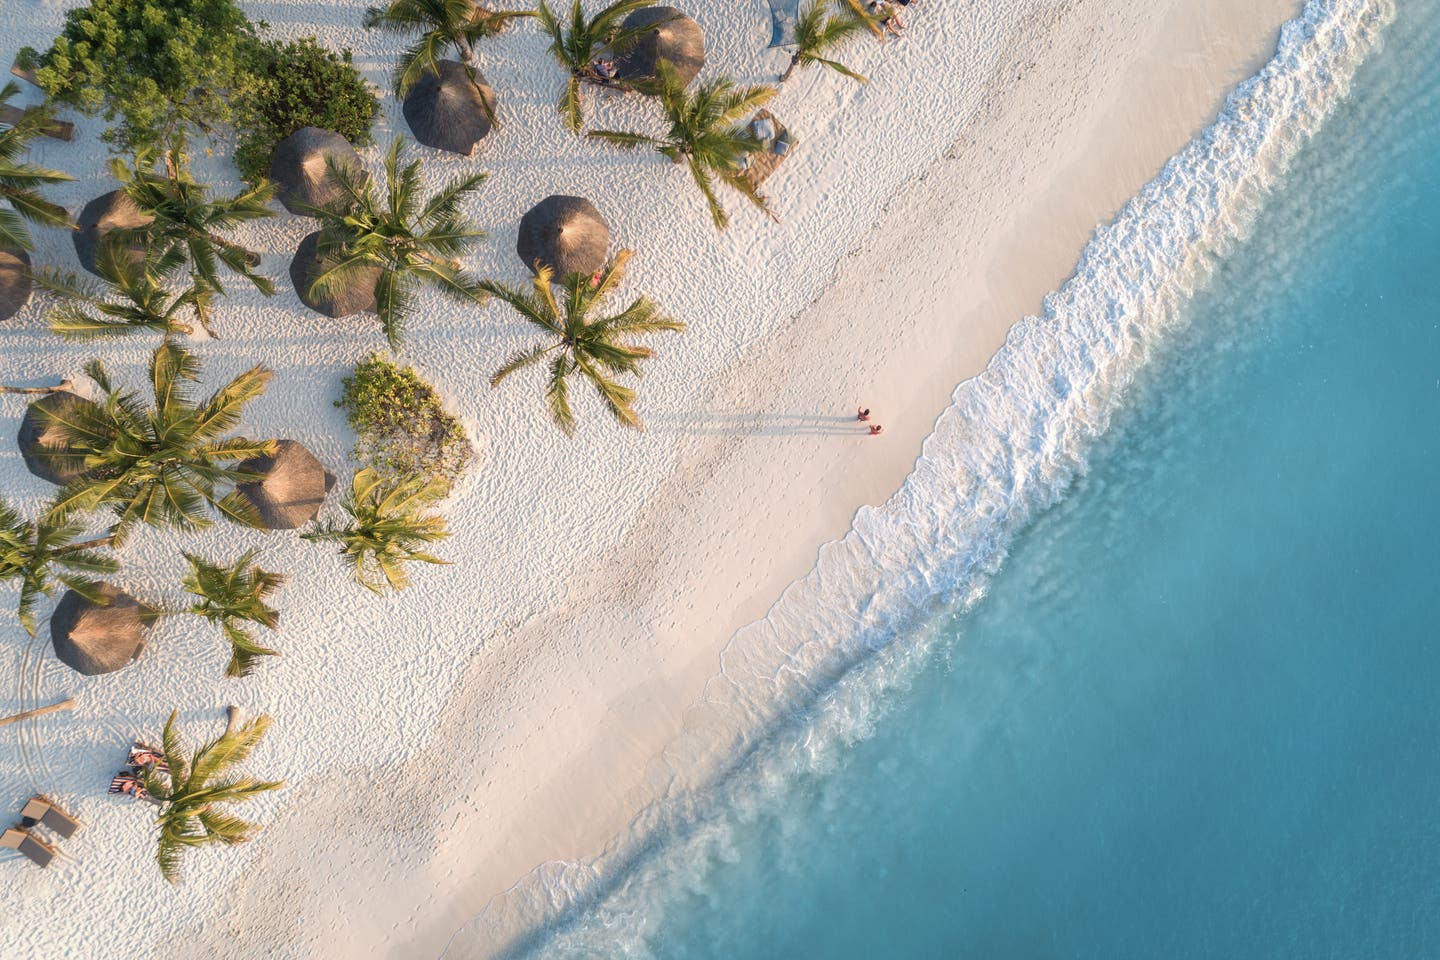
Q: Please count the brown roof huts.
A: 10